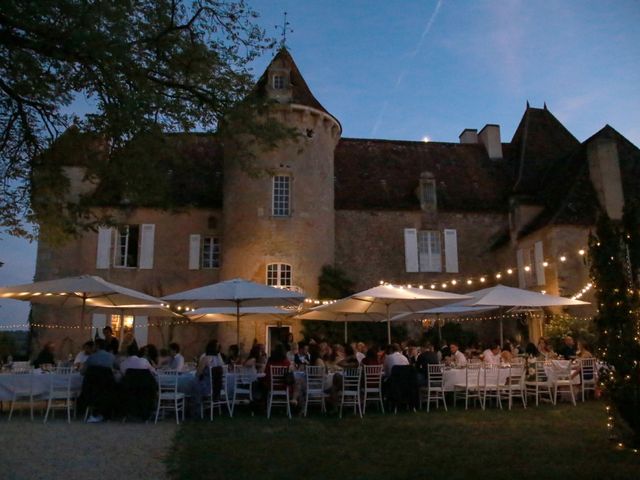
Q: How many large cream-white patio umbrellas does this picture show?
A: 8